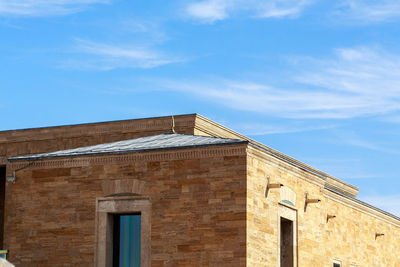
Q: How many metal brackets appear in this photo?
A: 4